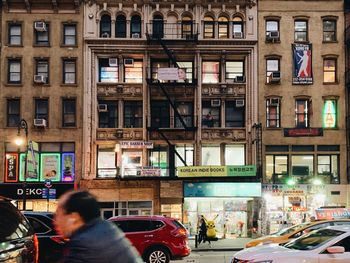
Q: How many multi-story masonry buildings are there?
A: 3